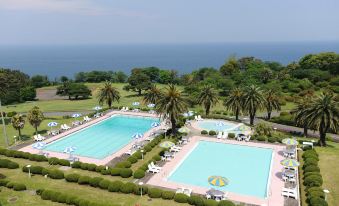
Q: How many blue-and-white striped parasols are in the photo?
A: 11